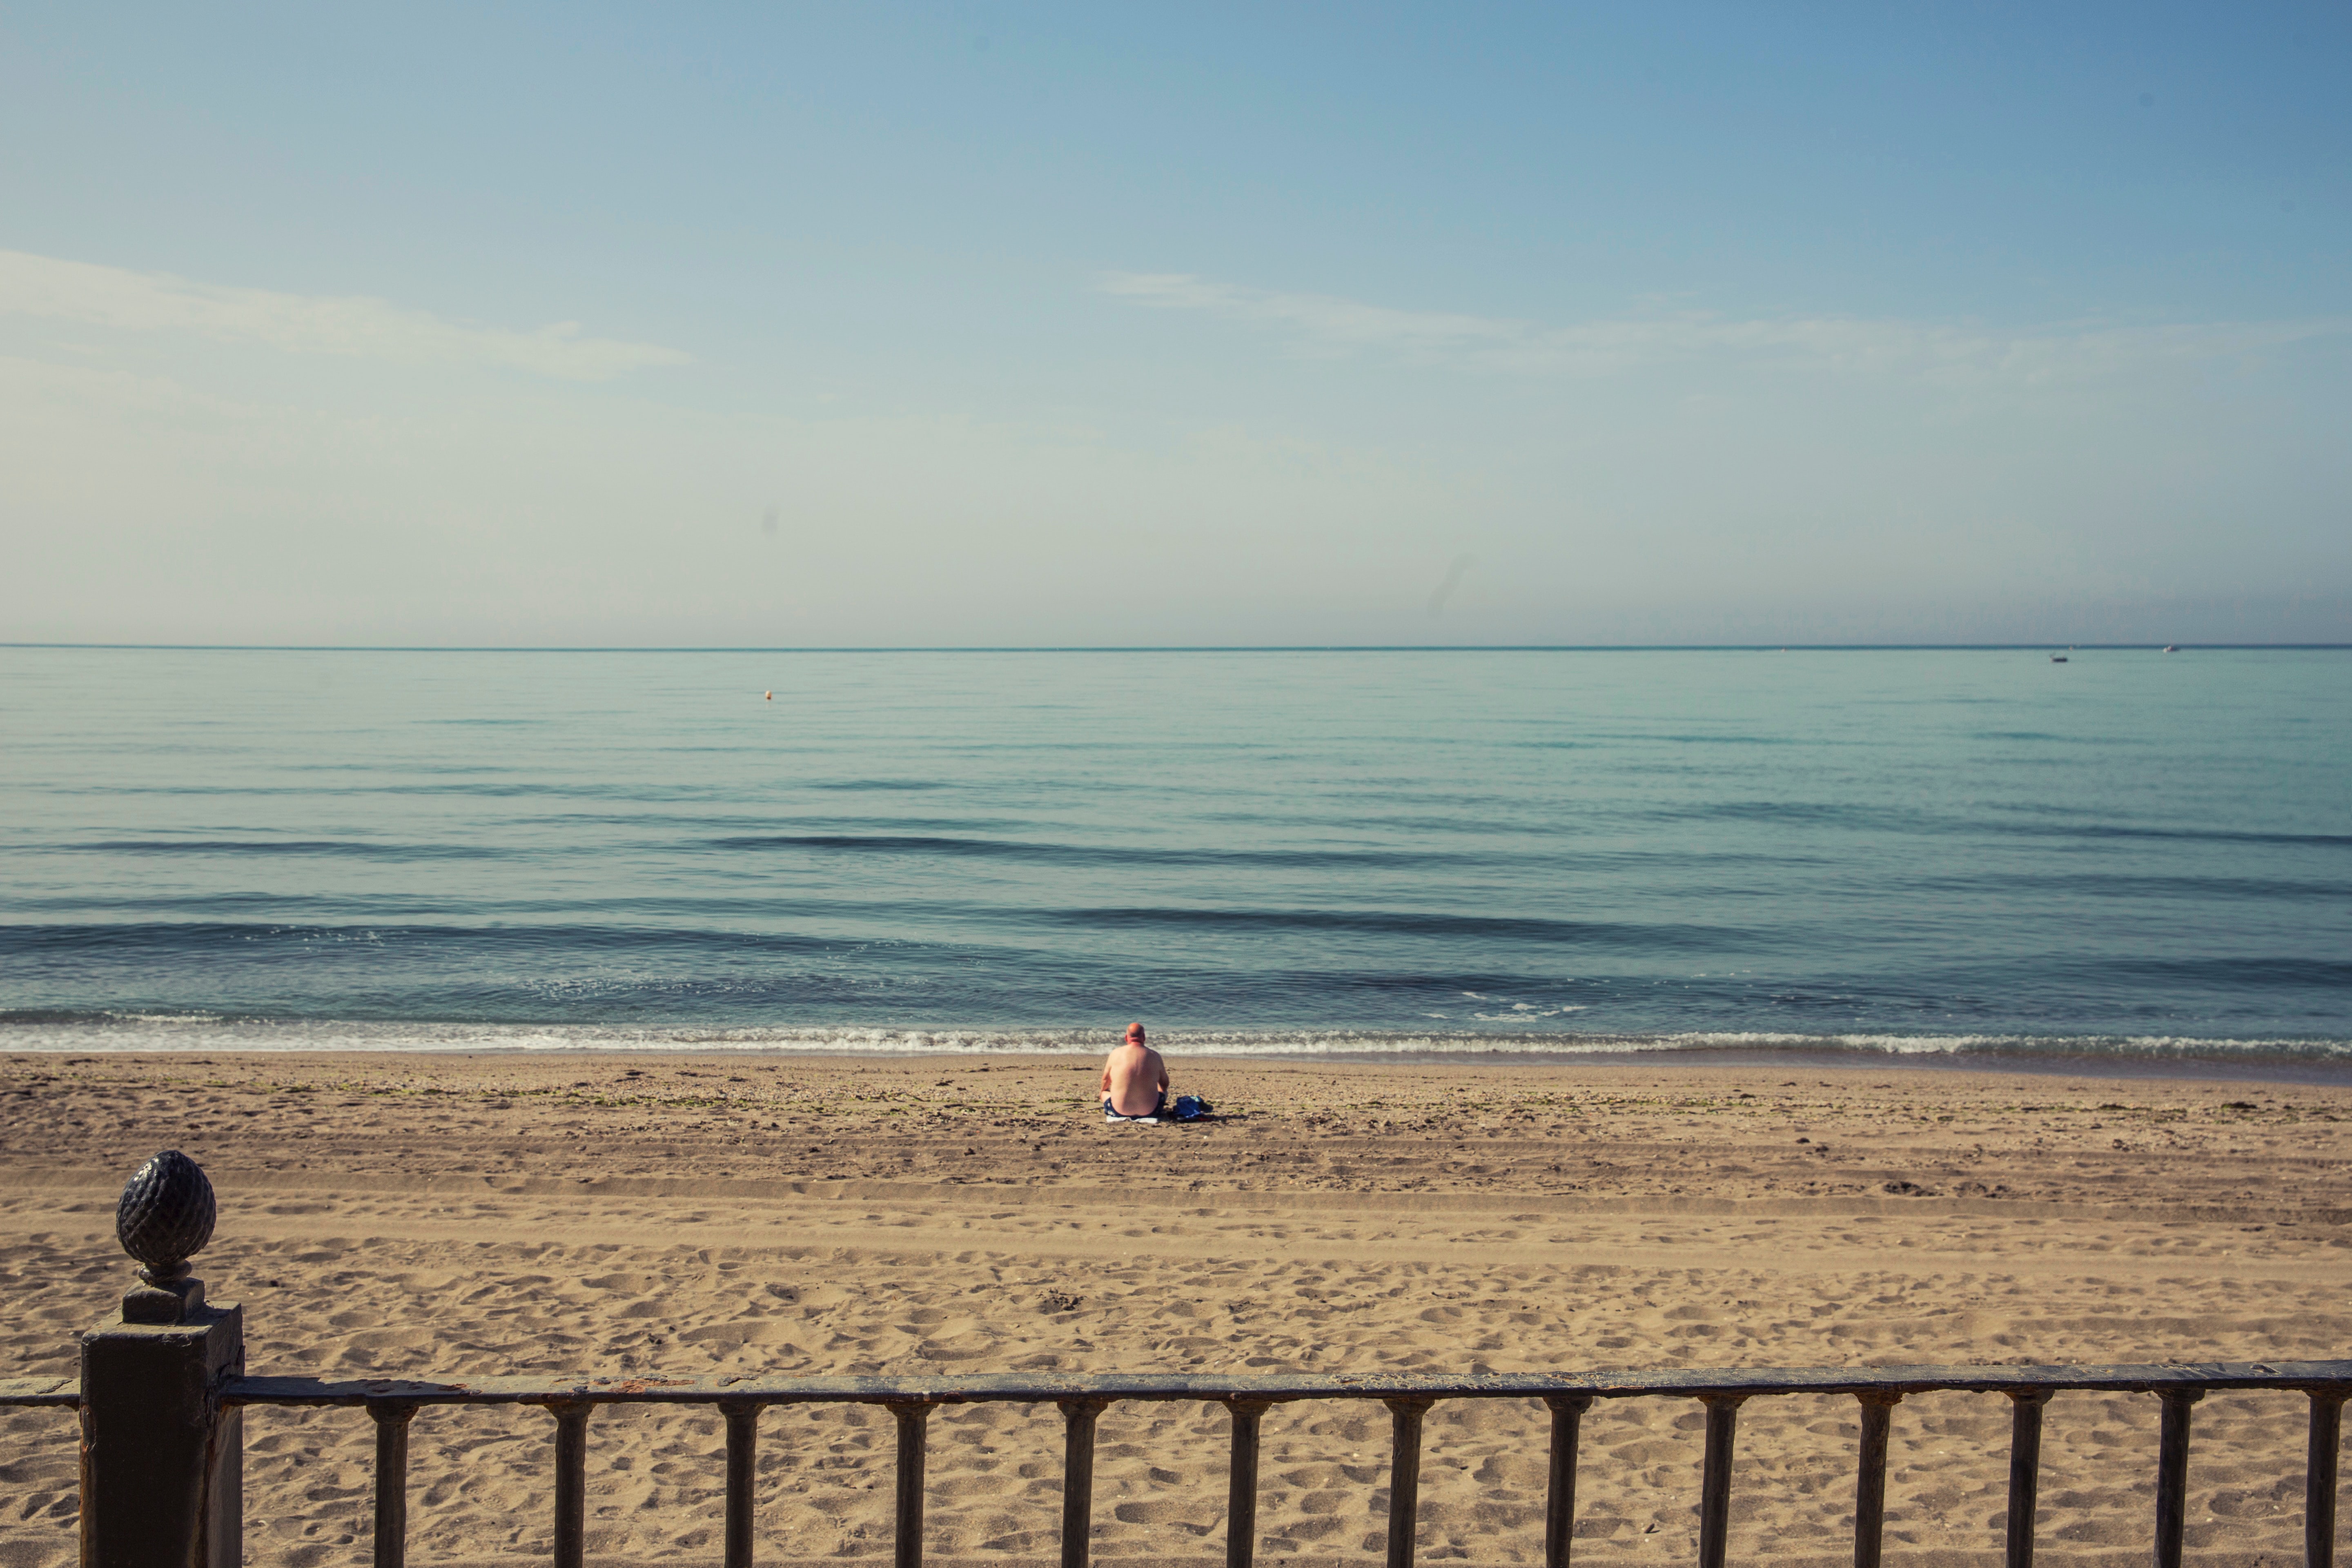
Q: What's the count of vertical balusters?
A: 13